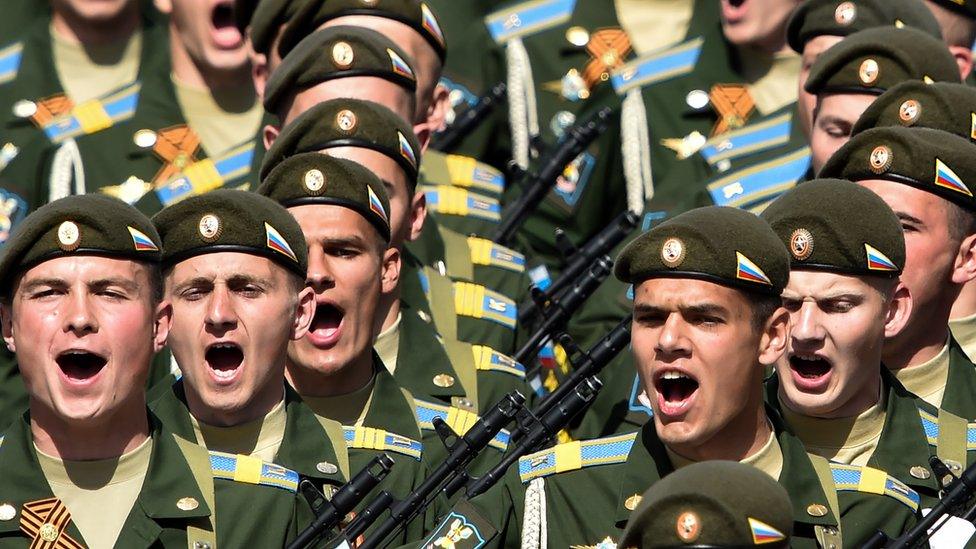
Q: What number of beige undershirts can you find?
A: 12